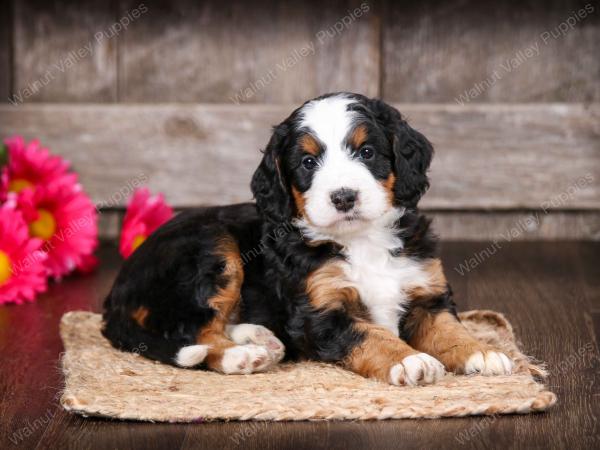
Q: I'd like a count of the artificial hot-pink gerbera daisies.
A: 4